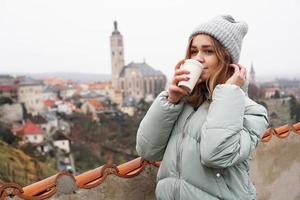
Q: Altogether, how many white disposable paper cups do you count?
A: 1